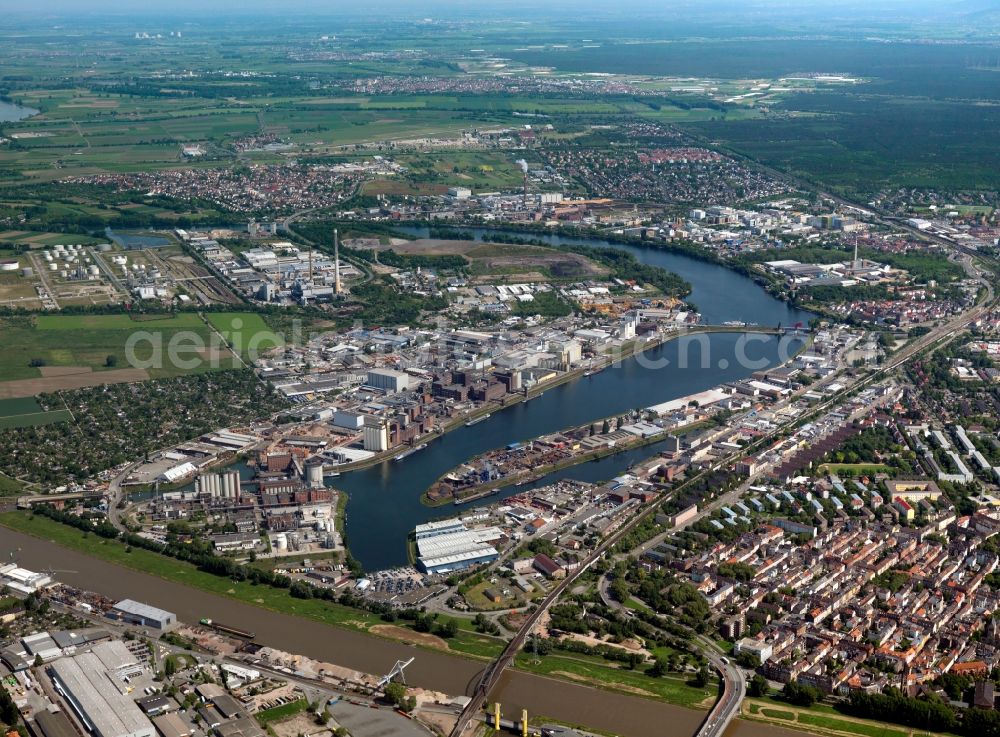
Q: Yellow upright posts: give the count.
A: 2